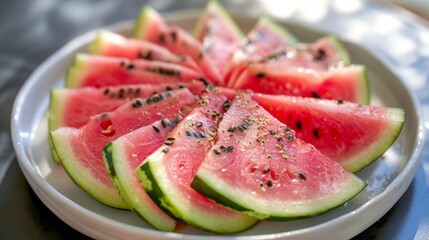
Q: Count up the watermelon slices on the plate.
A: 13